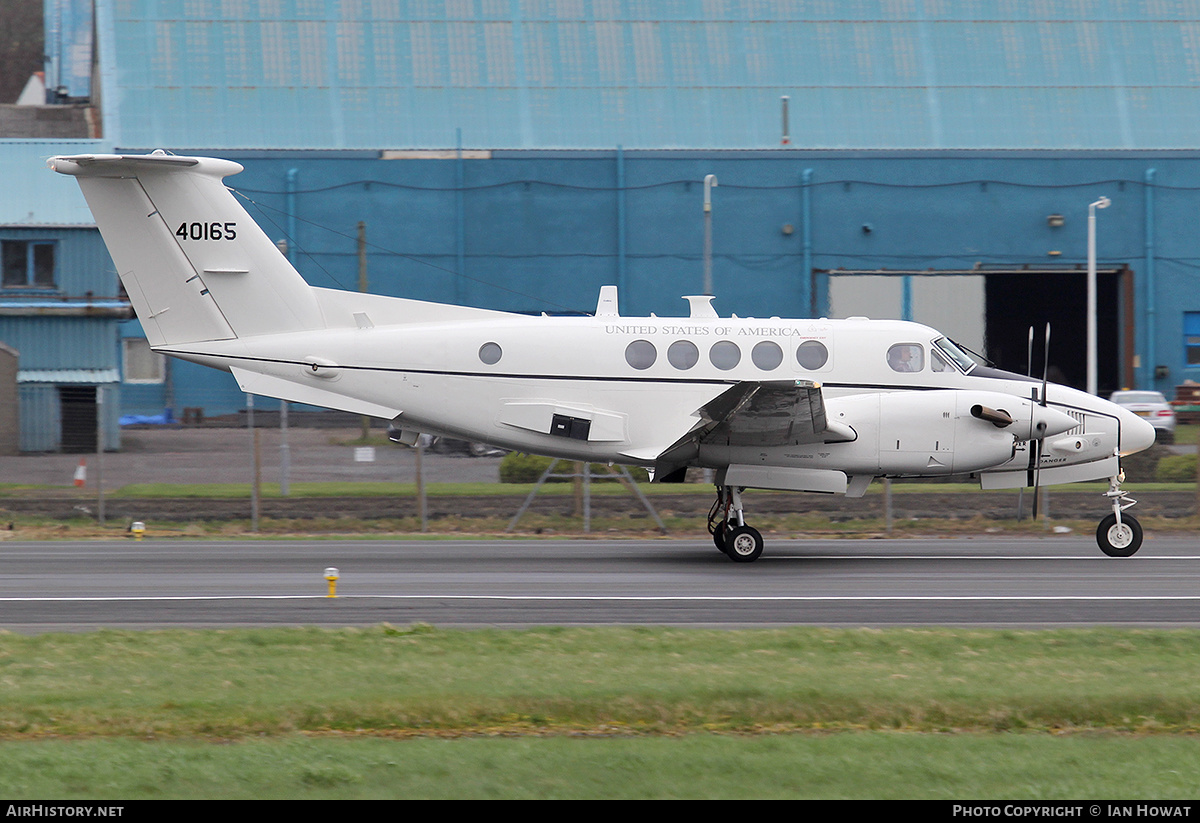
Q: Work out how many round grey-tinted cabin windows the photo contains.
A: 6